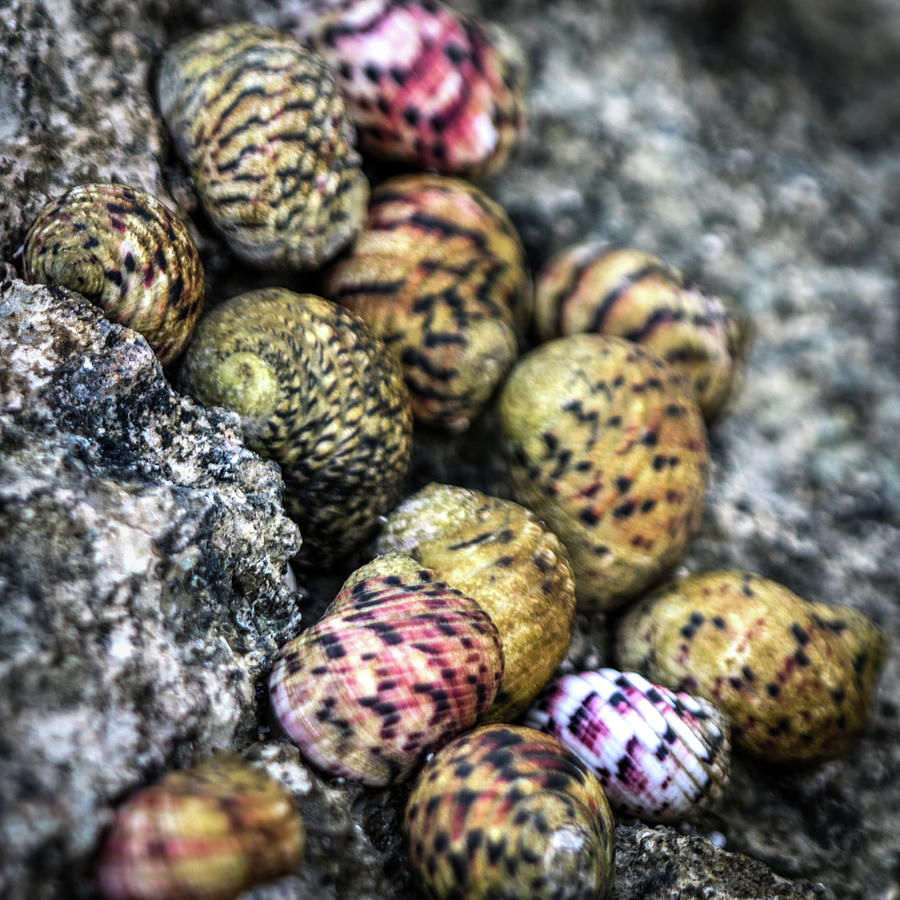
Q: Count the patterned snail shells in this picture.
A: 13